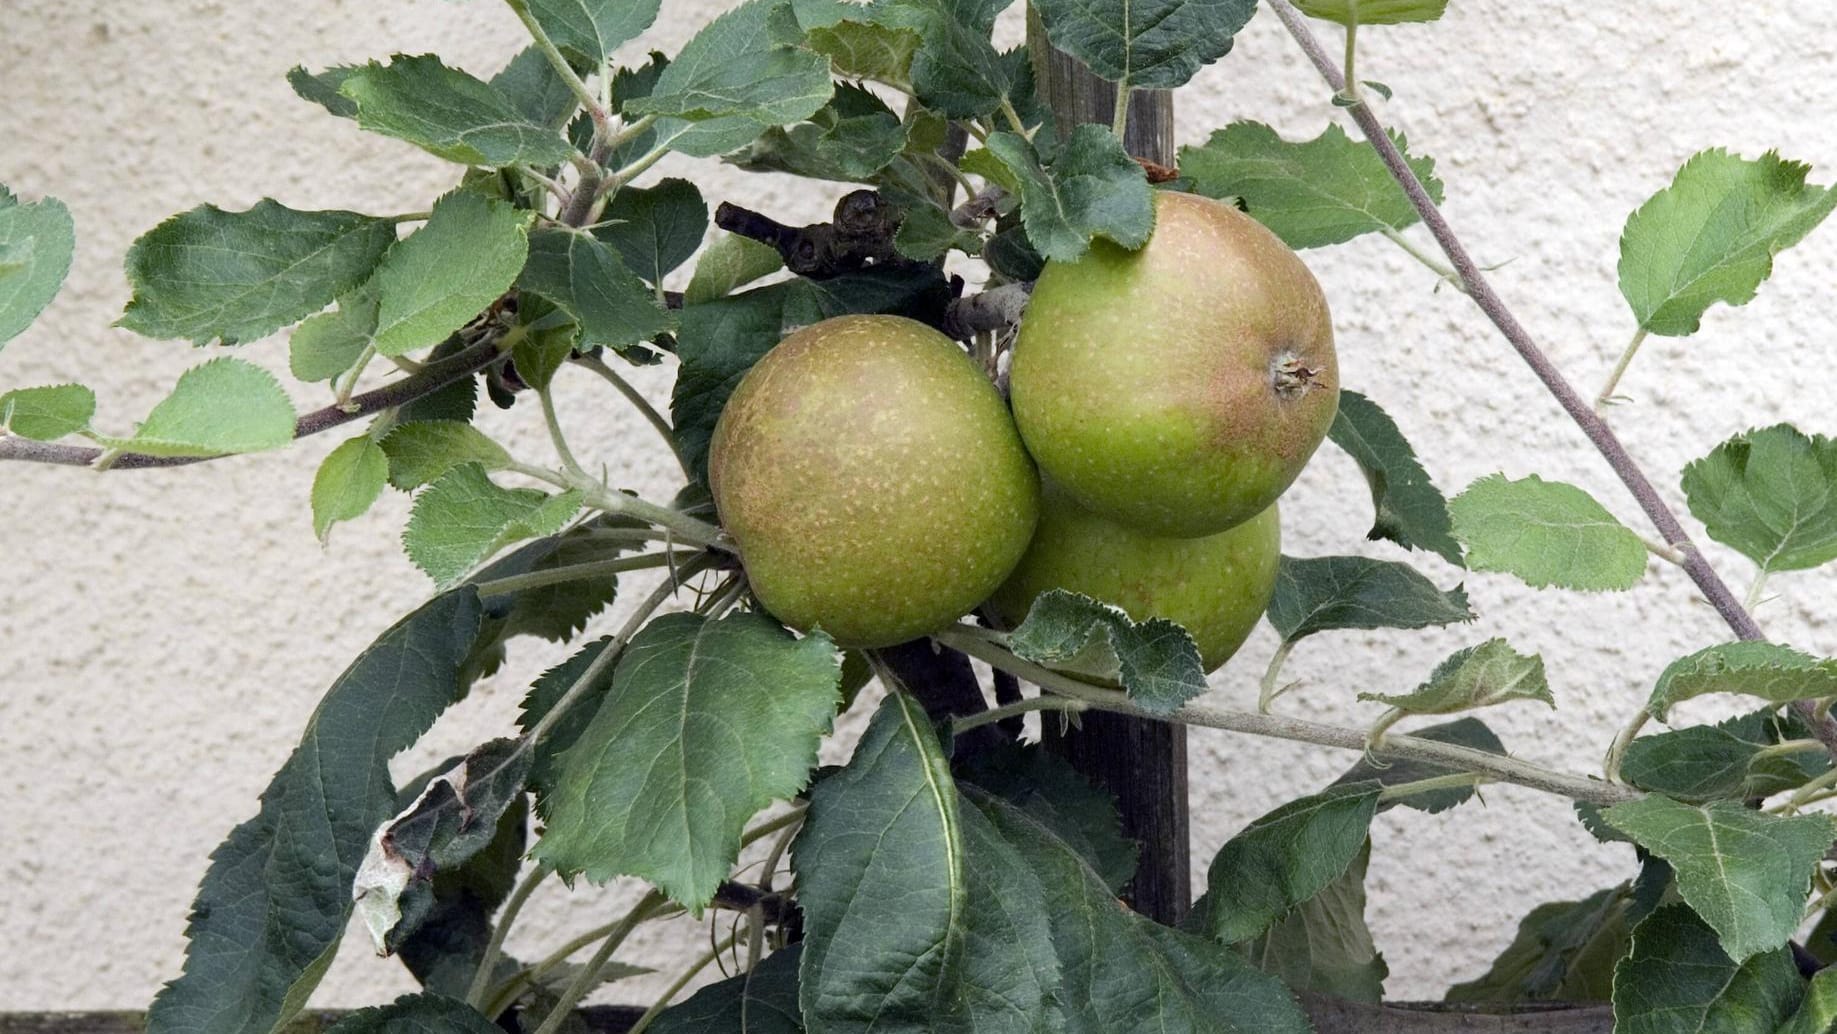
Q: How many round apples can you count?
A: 3